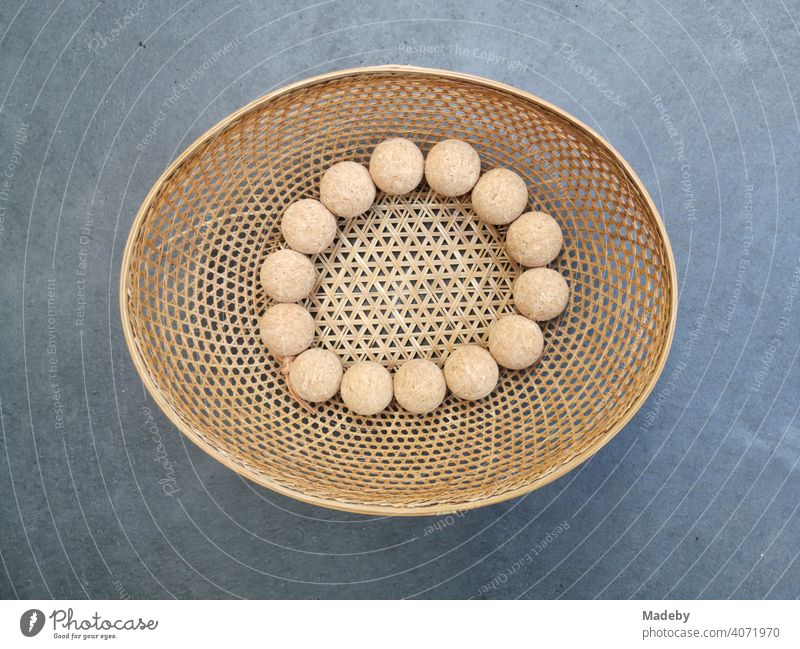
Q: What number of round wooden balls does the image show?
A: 14